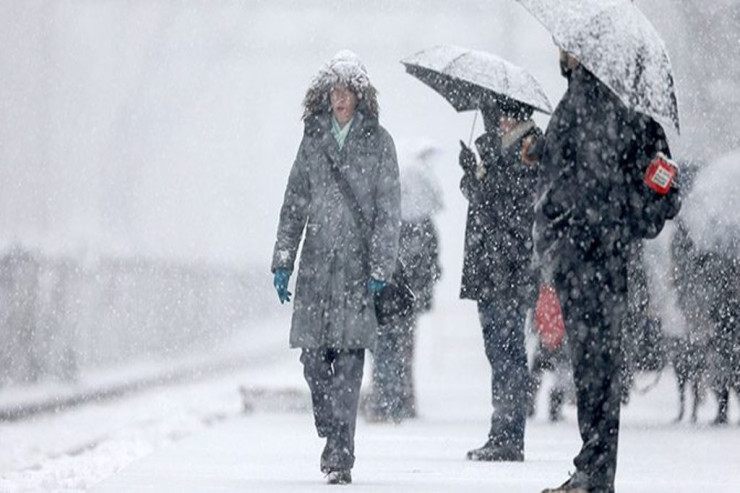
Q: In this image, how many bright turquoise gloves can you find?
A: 2